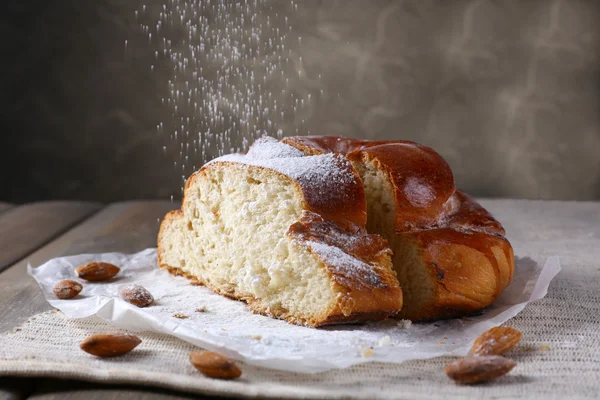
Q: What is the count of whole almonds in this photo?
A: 7